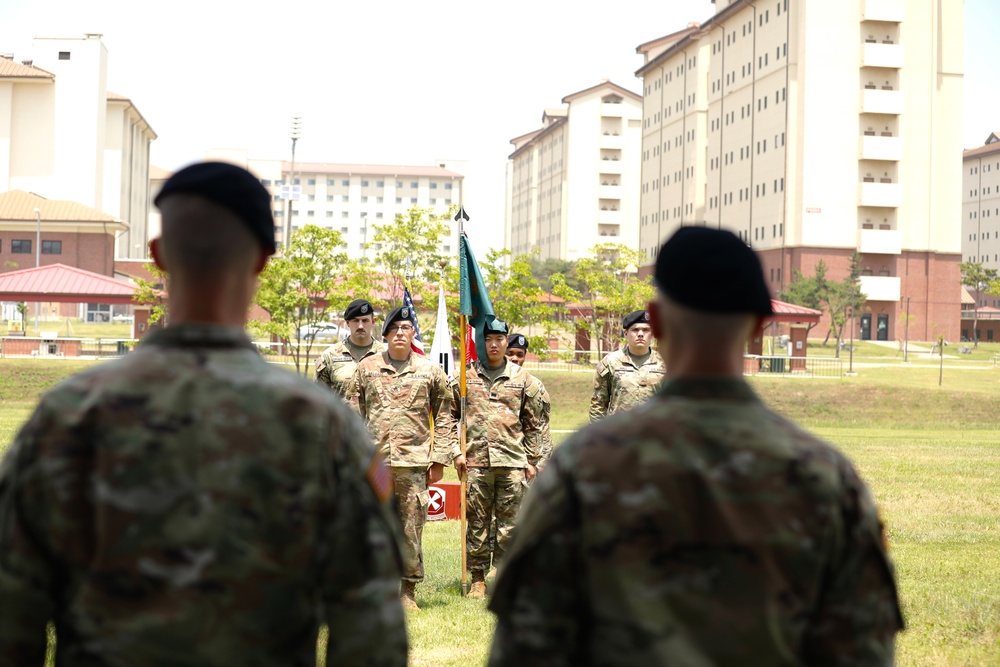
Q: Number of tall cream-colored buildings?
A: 5